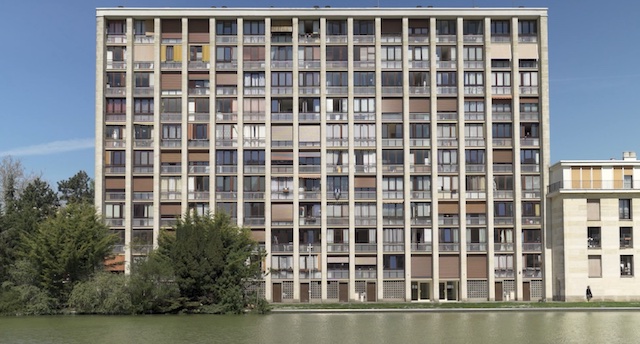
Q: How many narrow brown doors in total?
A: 6